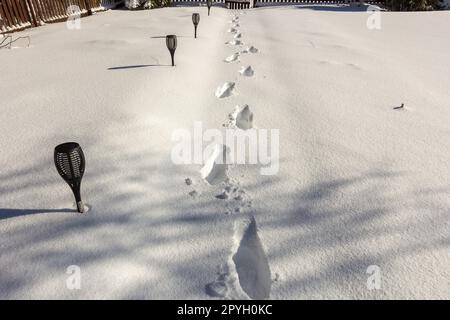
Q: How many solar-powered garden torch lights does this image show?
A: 4